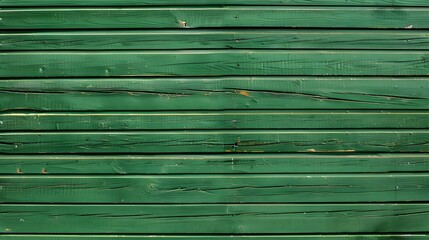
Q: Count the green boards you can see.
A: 11